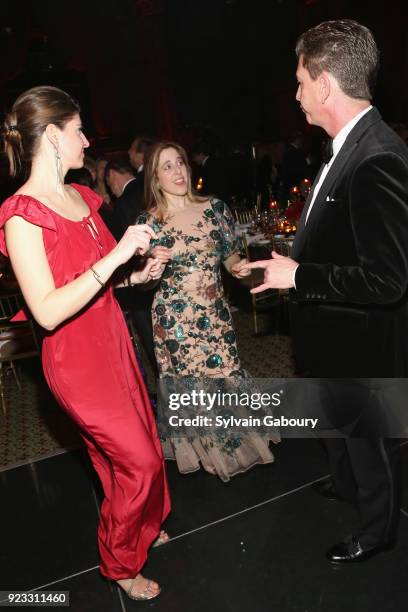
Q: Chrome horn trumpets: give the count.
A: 0